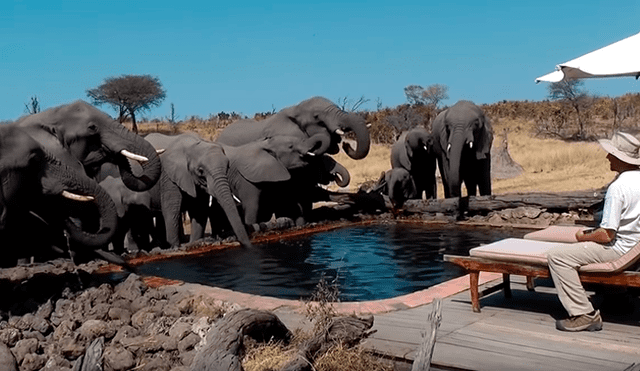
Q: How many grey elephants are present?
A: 10